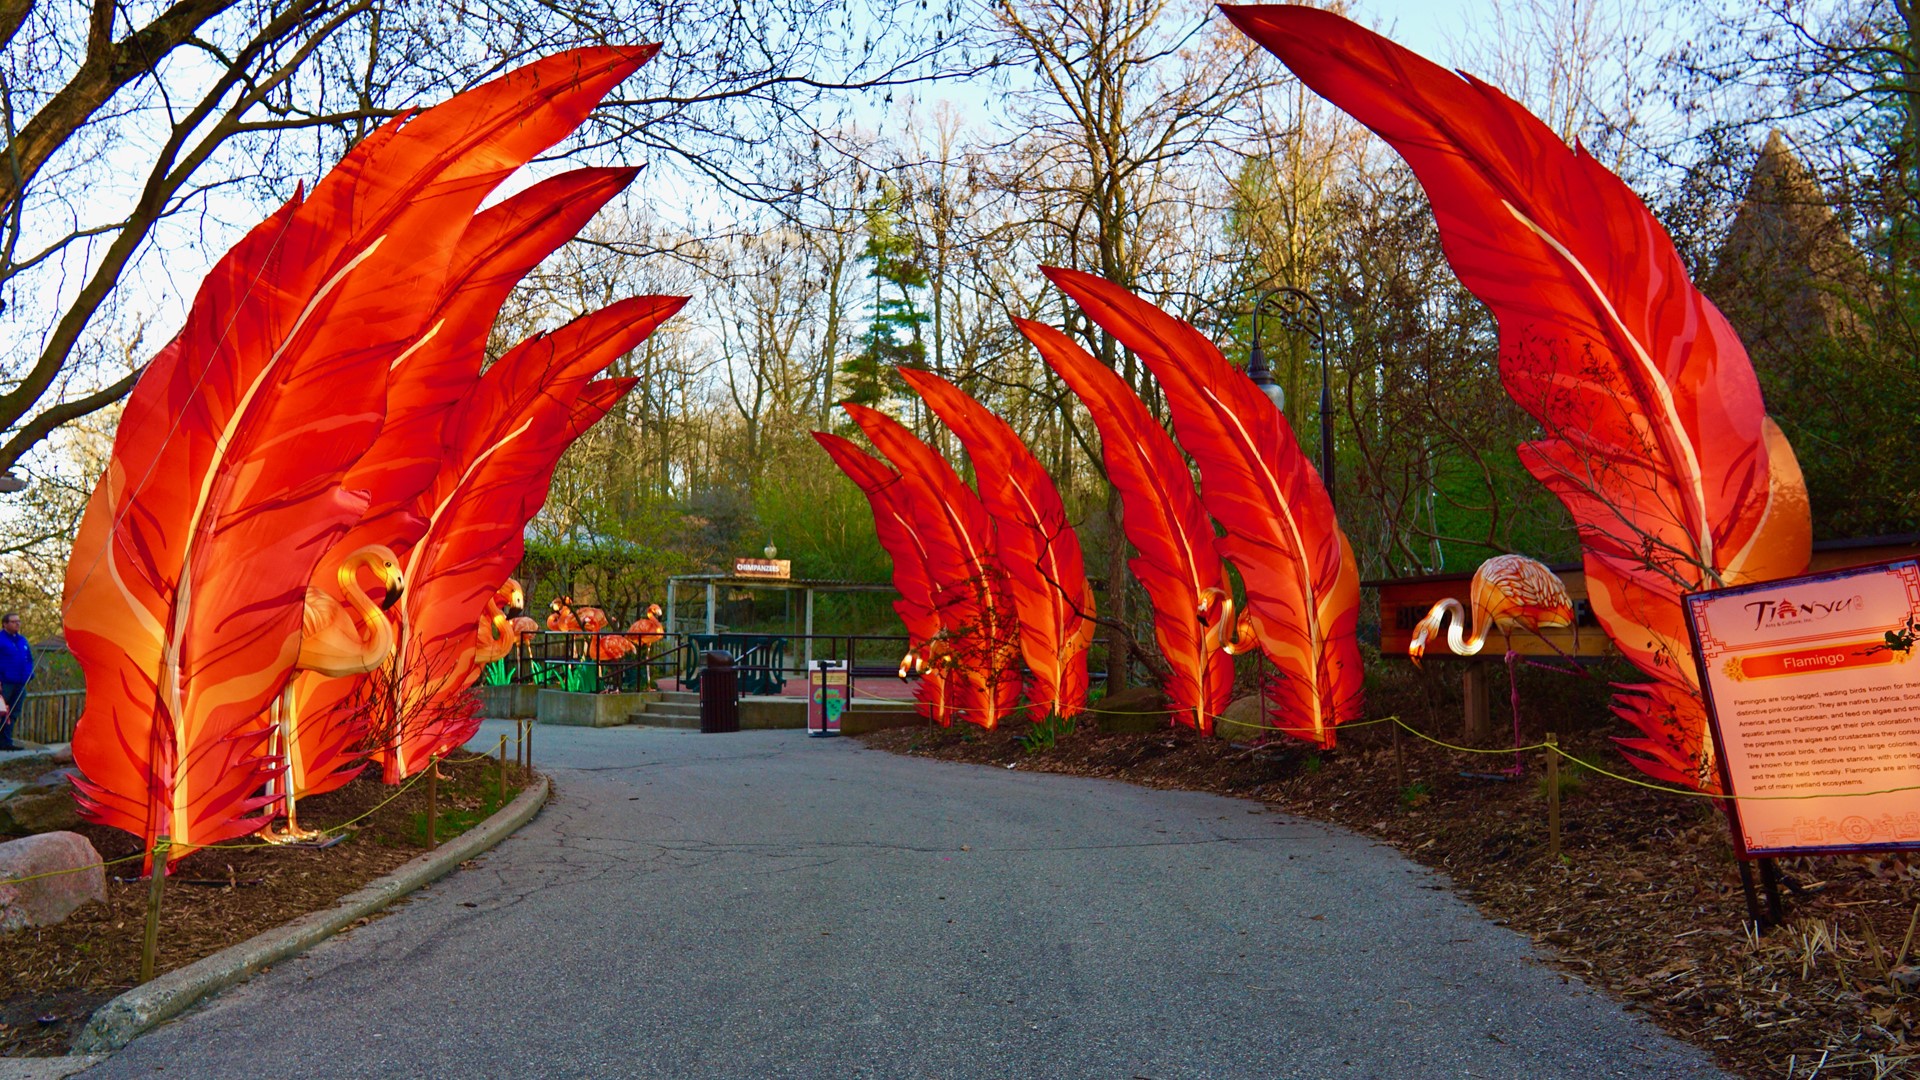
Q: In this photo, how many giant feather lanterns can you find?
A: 10